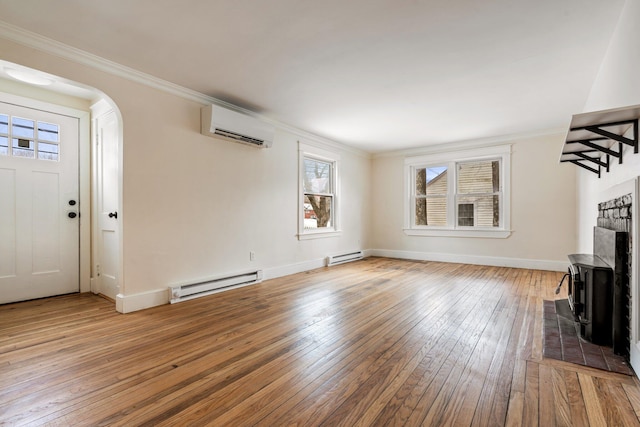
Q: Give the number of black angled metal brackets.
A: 4